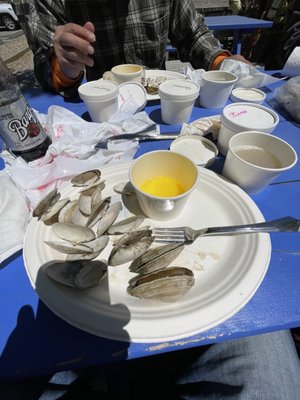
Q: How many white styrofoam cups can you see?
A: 7